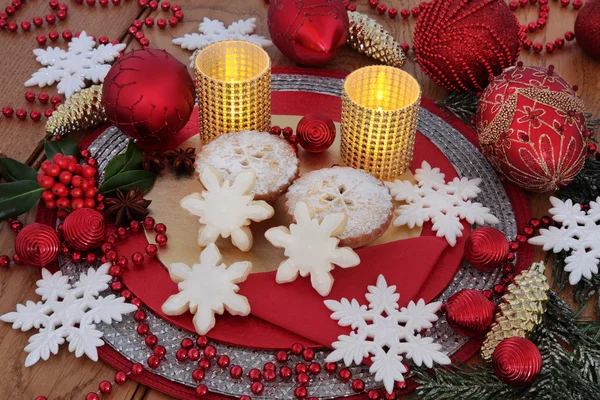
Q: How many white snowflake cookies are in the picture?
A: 3